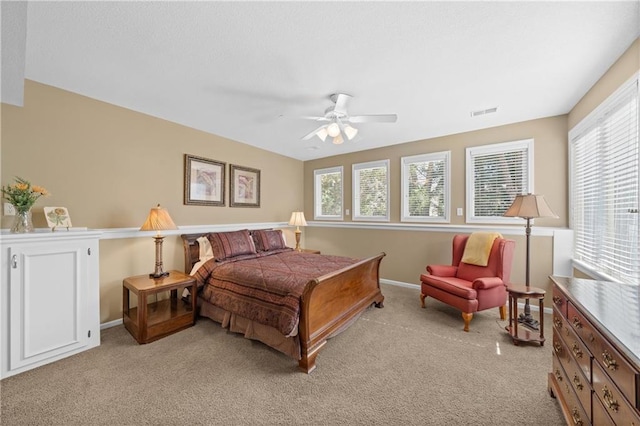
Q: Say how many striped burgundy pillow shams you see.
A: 2